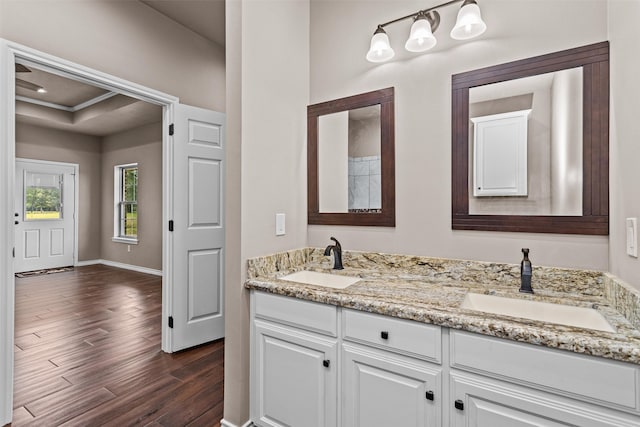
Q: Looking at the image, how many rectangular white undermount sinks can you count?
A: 2